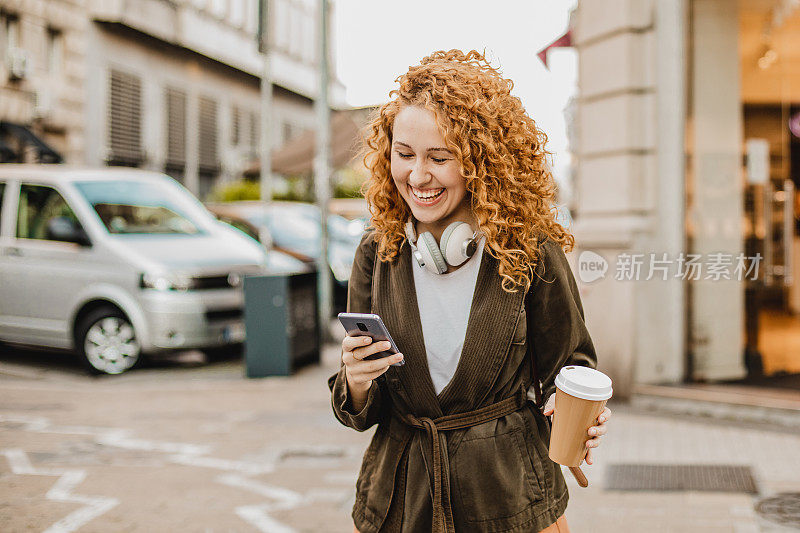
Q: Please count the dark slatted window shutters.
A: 3